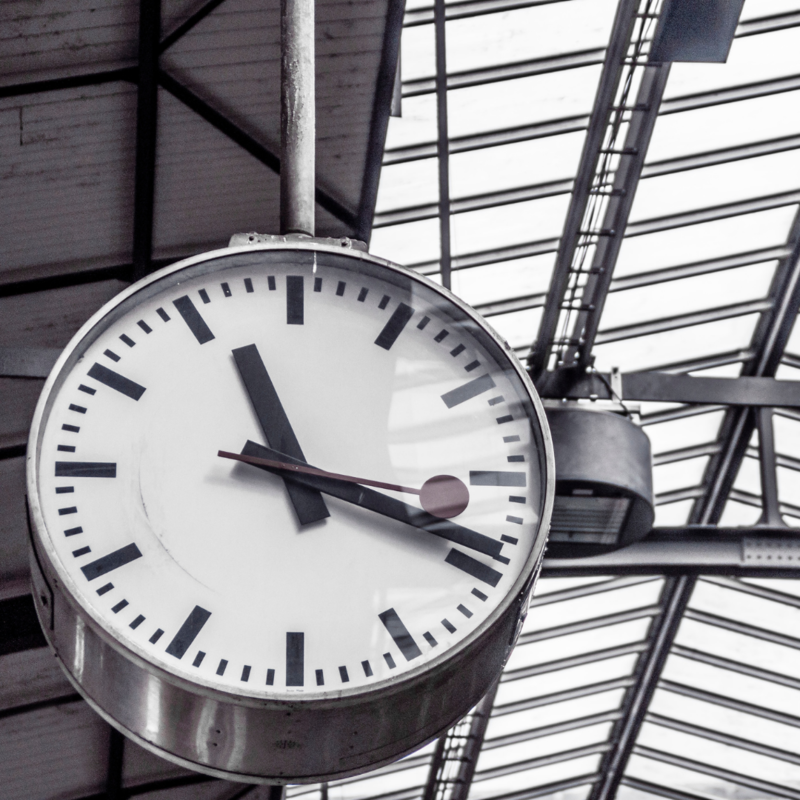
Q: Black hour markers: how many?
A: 12